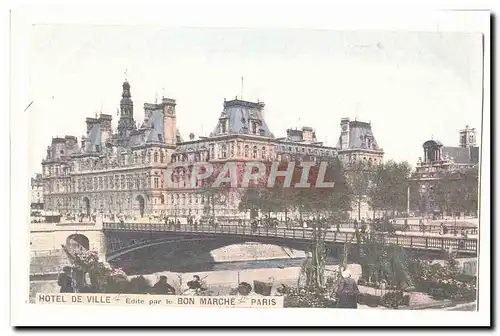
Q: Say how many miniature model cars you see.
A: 0